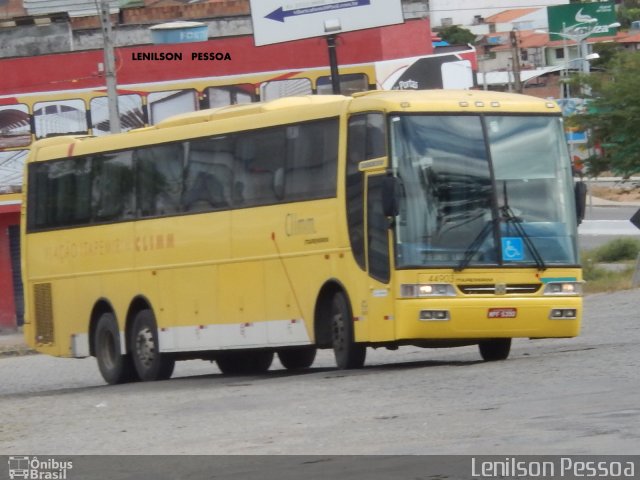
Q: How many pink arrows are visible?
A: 0